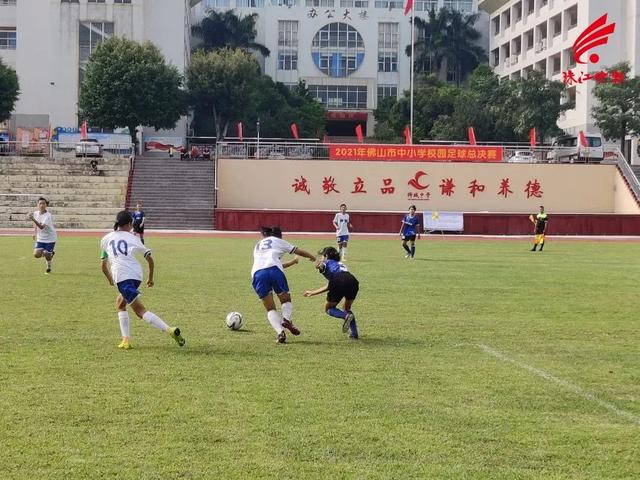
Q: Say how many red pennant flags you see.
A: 8